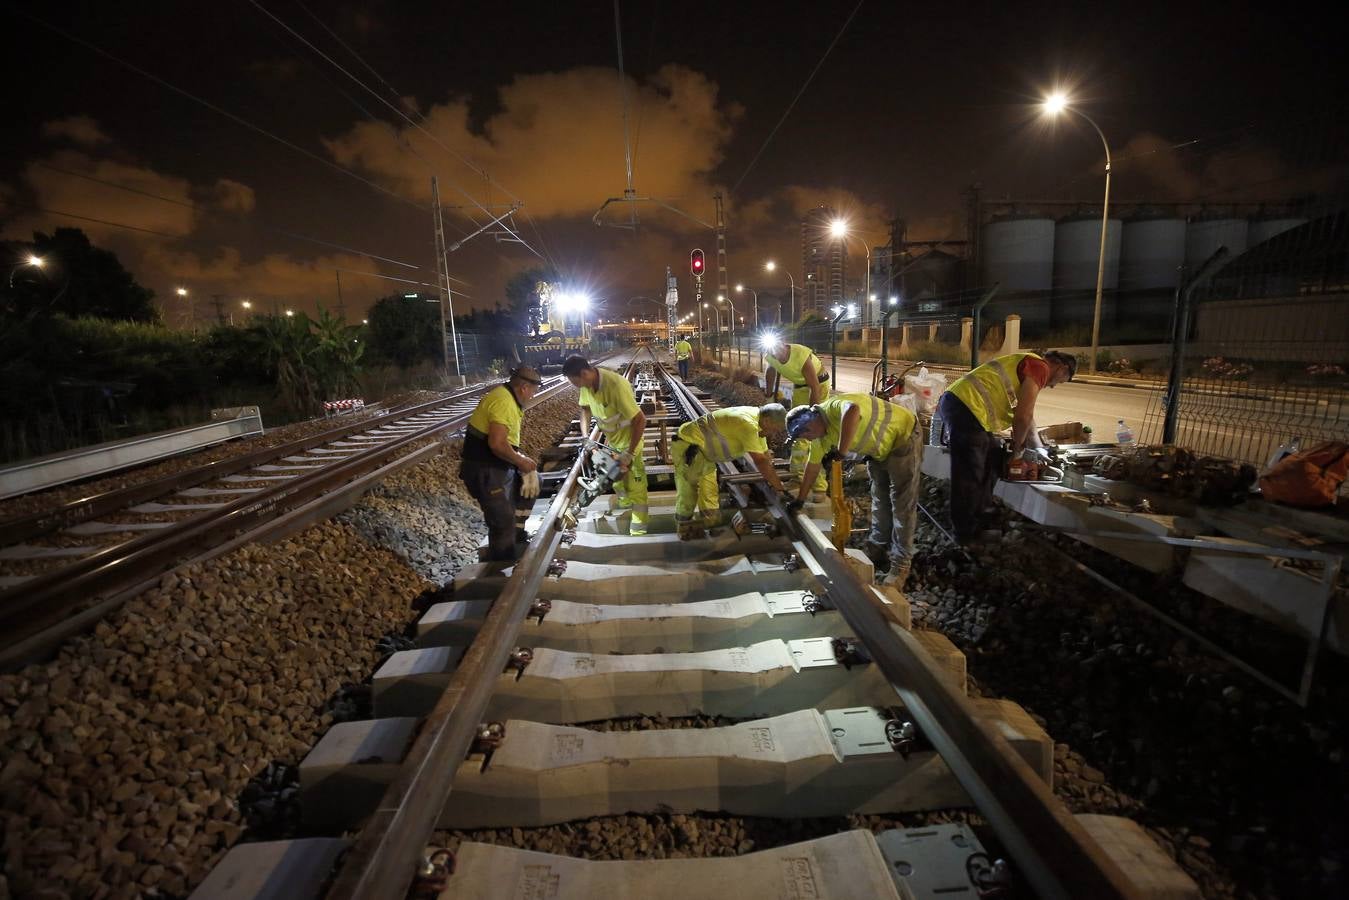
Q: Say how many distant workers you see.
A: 1